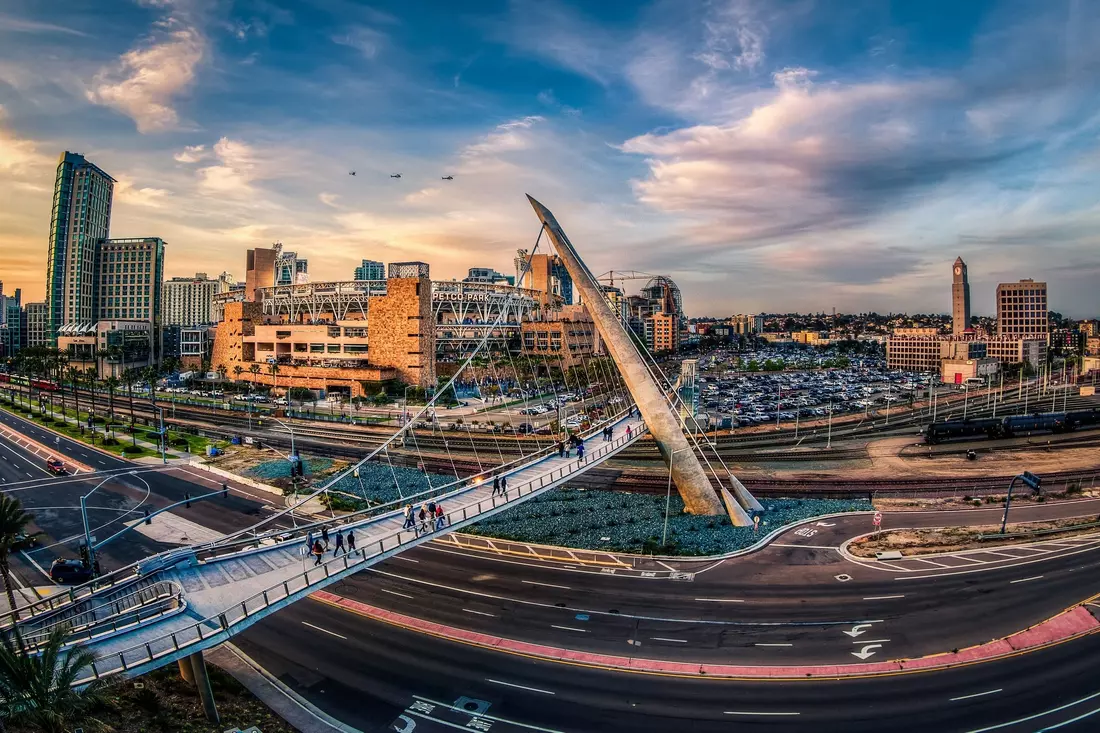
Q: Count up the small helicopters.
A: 3